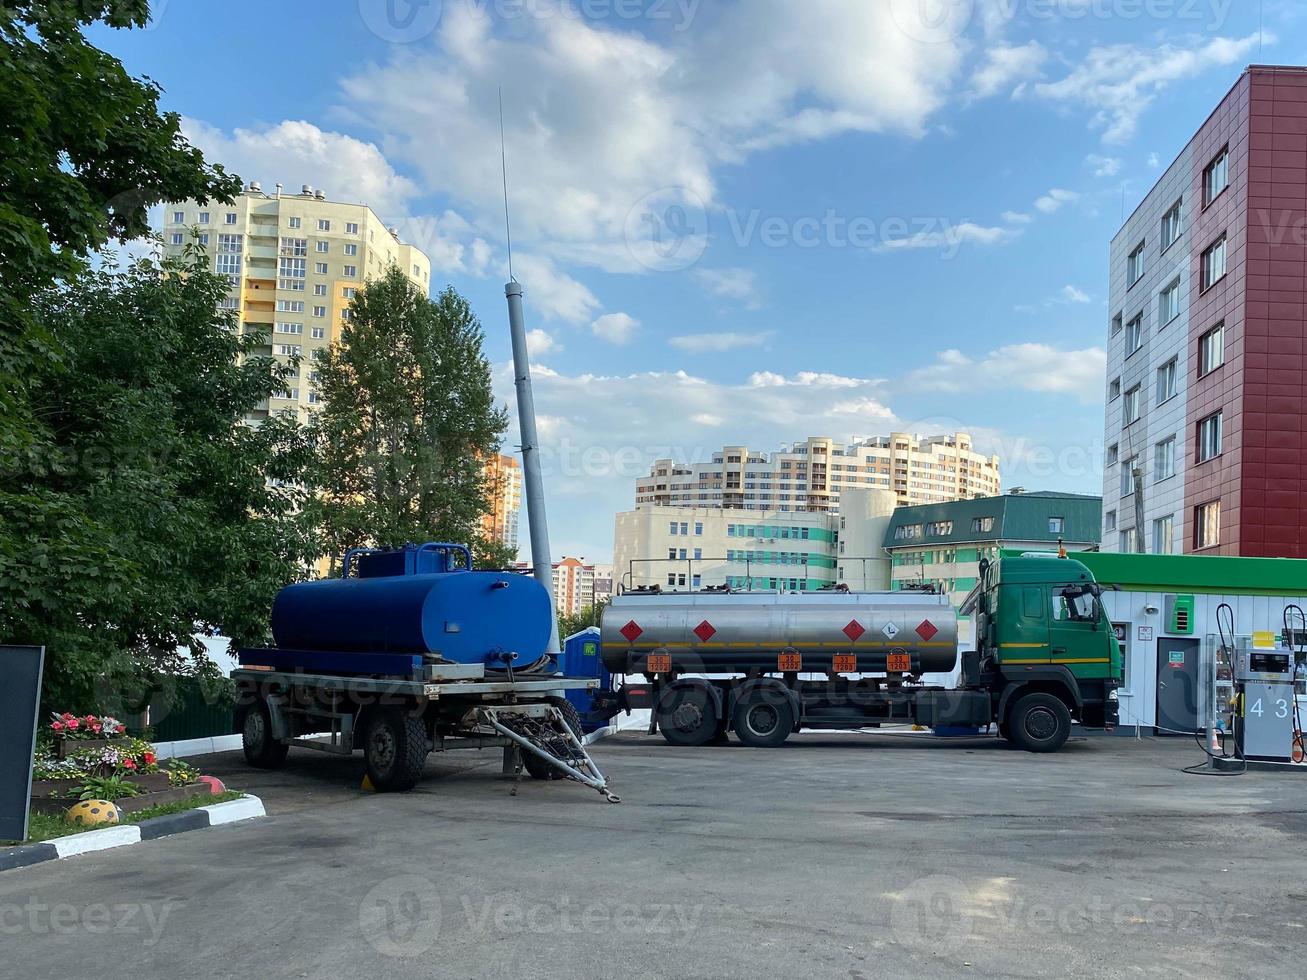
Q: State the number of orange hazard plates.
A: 4